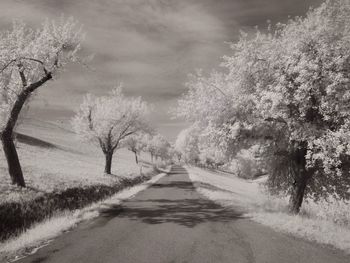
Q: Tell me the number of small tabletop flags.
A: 0